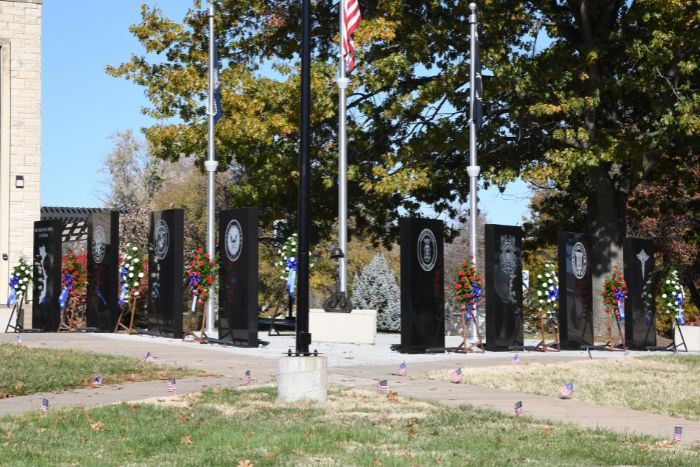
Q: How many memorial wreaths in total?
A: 9